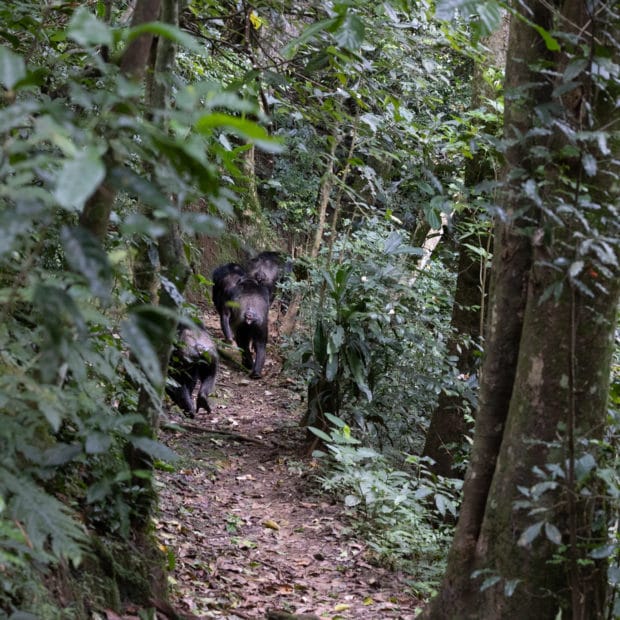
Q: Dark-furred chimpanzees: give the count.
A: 4